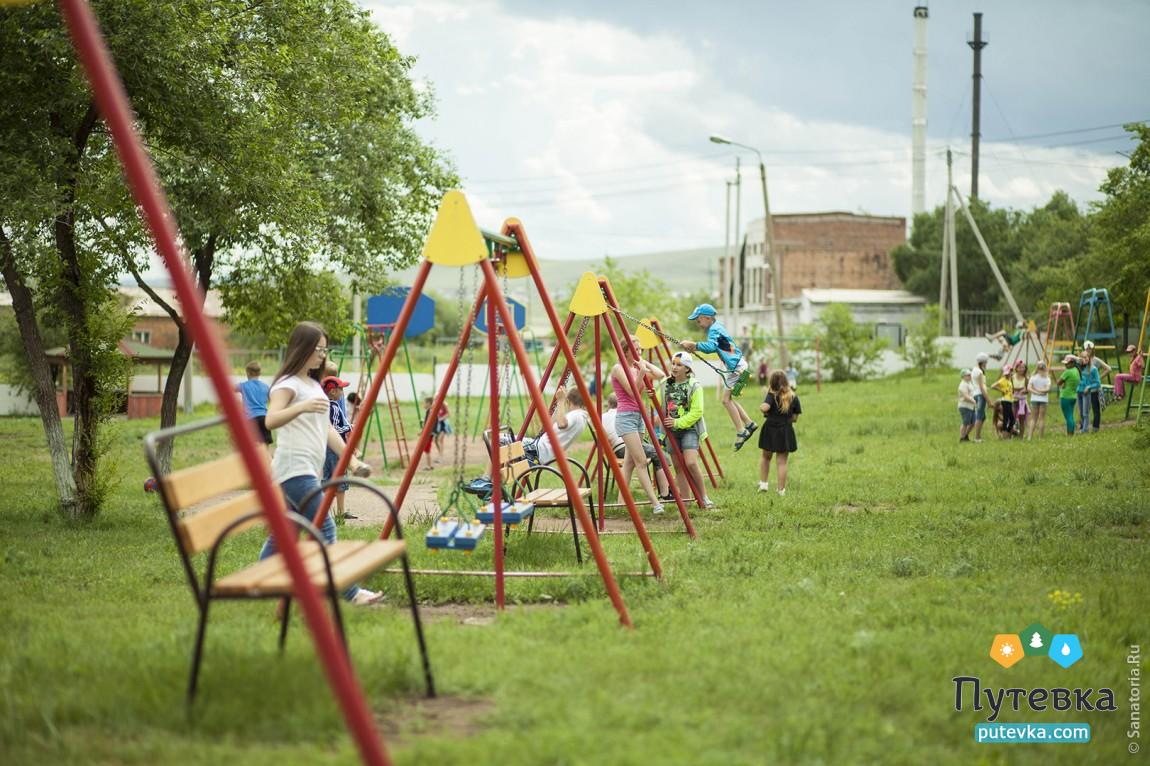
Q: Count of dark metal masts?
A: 1